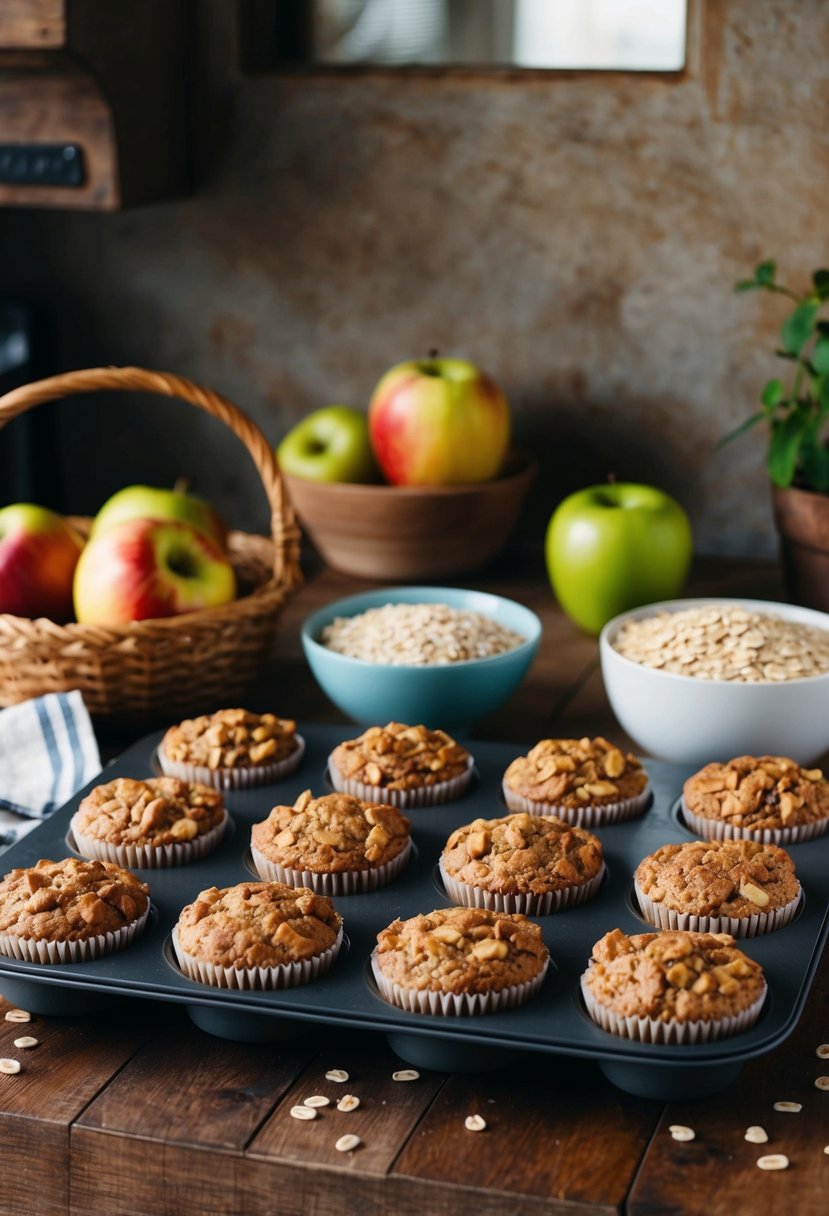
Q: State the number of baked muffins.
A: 12